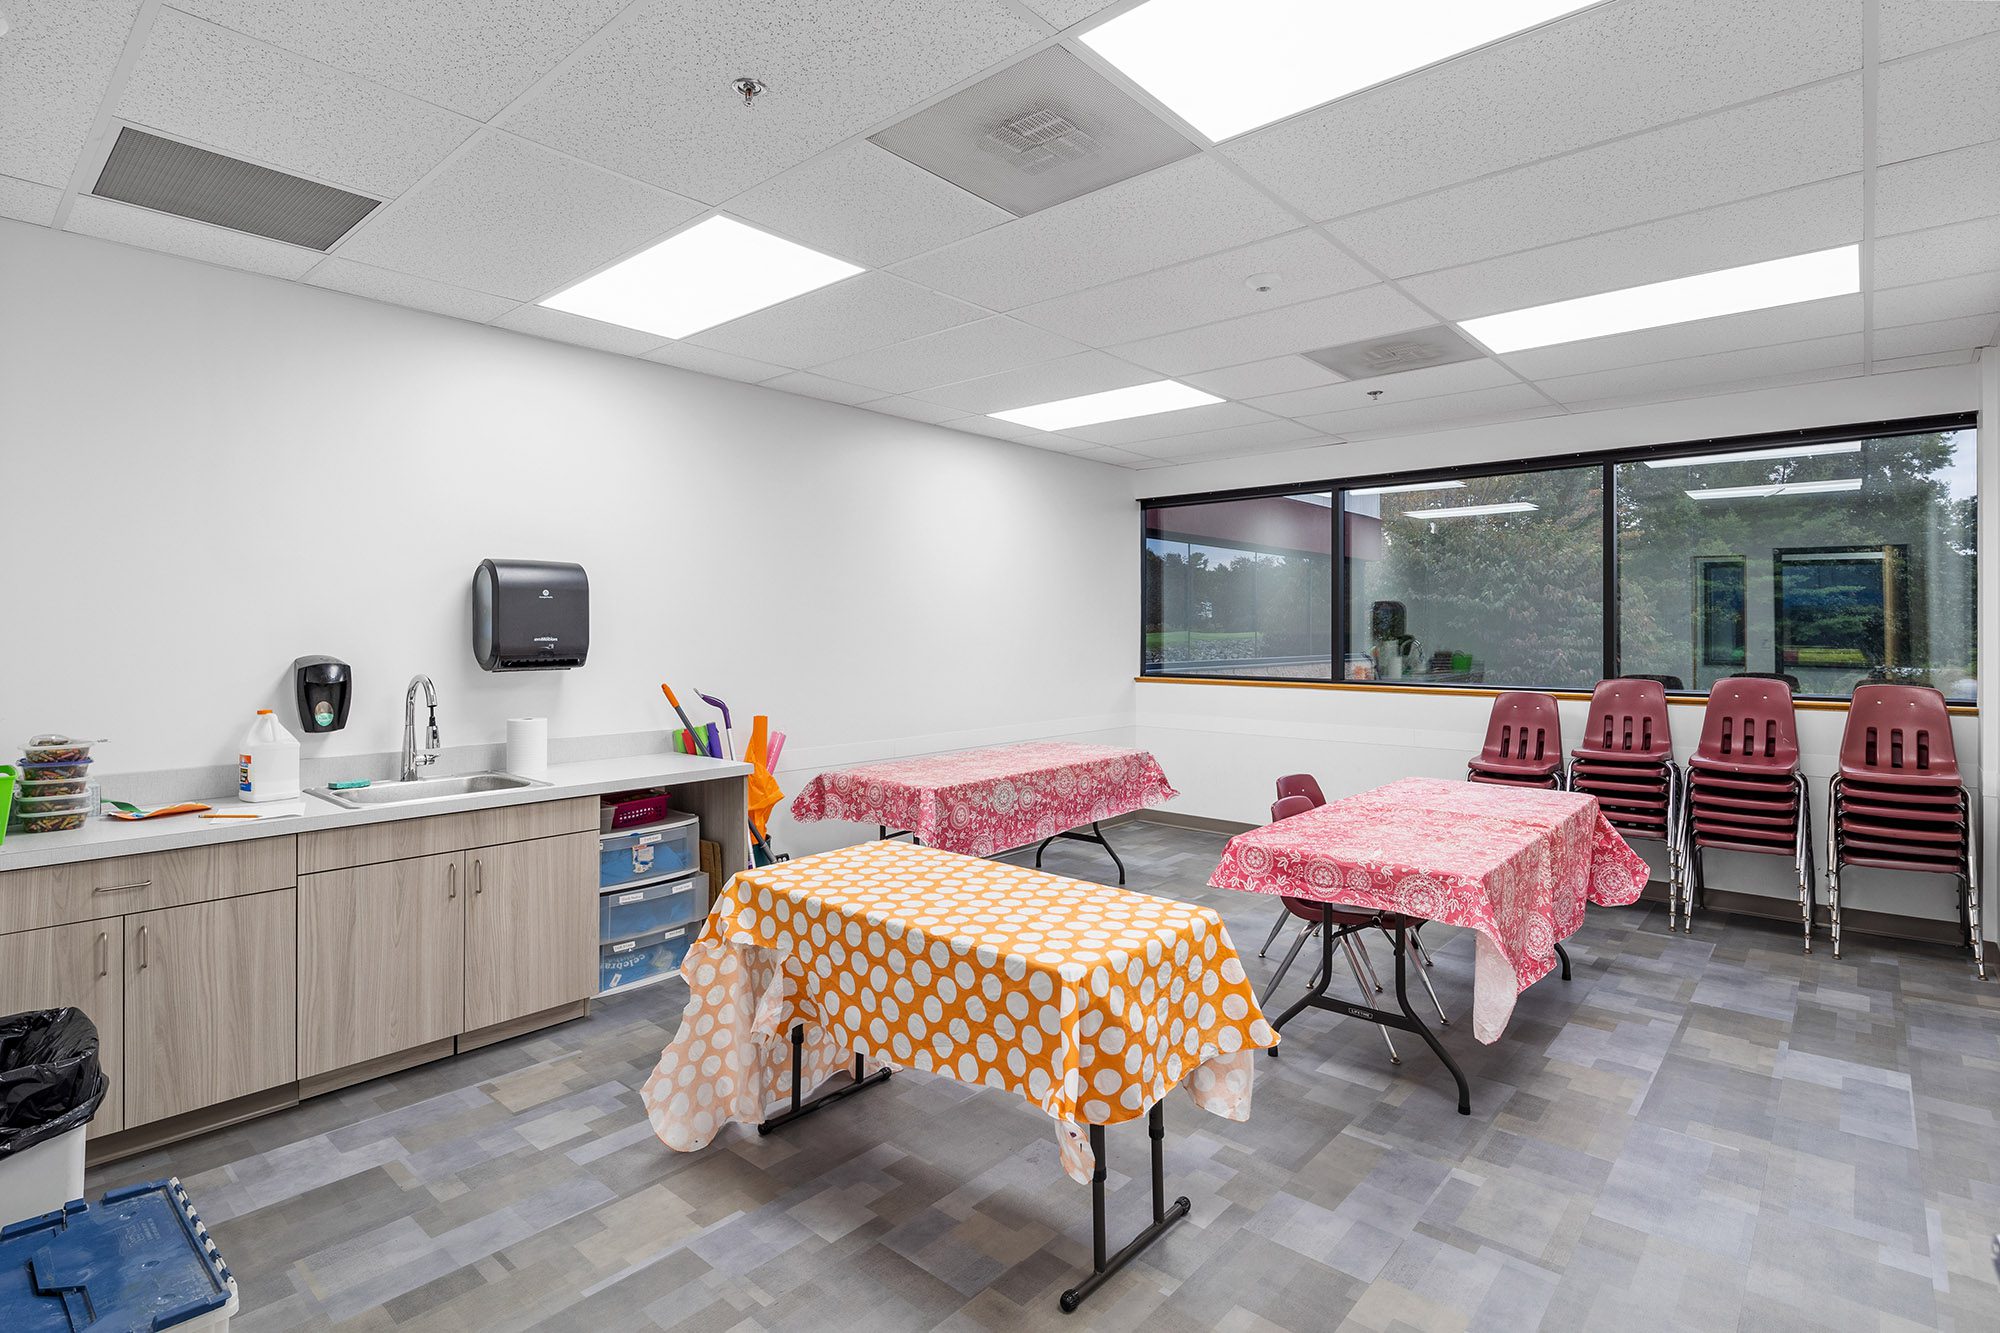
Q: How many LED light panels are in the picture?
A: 4